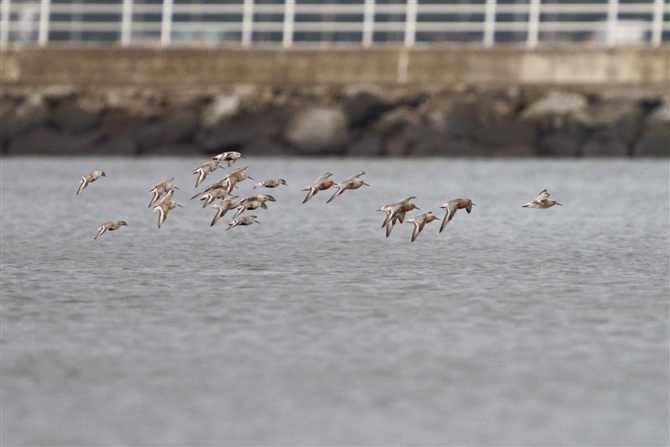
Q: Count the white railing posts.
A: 12